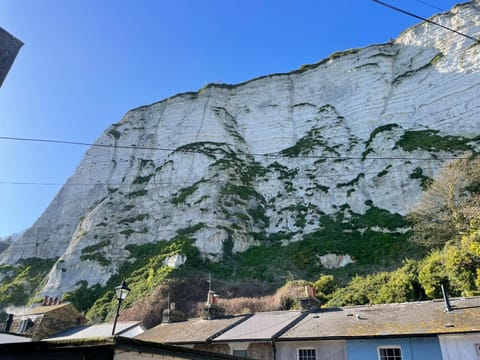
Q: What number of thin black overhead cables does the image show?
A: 4